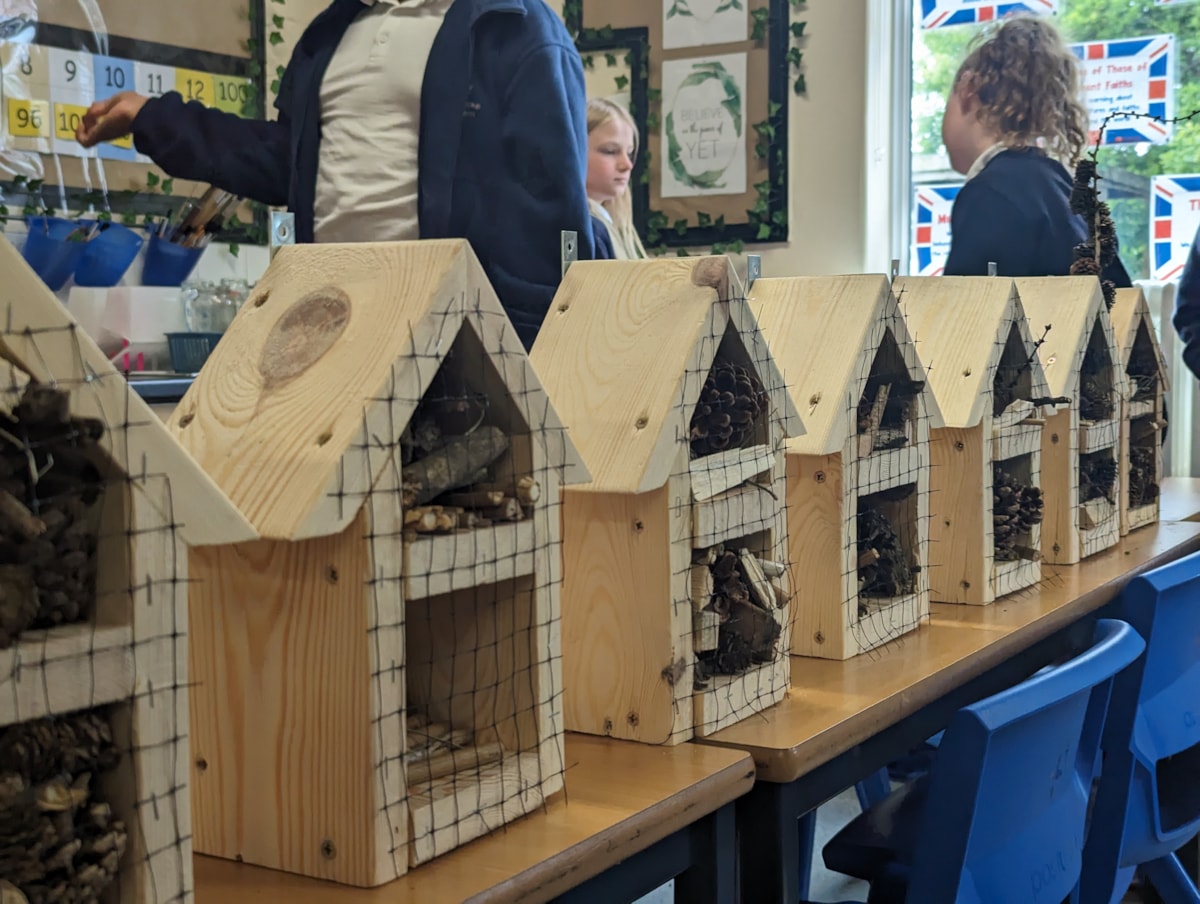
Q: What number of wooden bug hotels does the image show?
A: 7